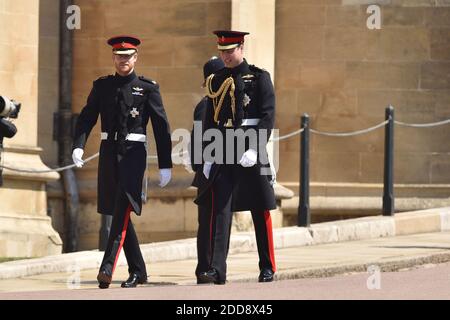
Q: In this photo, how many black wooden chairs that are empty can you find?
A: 0